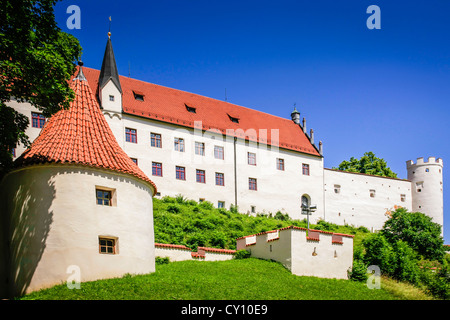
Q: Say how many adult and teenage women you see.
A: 0